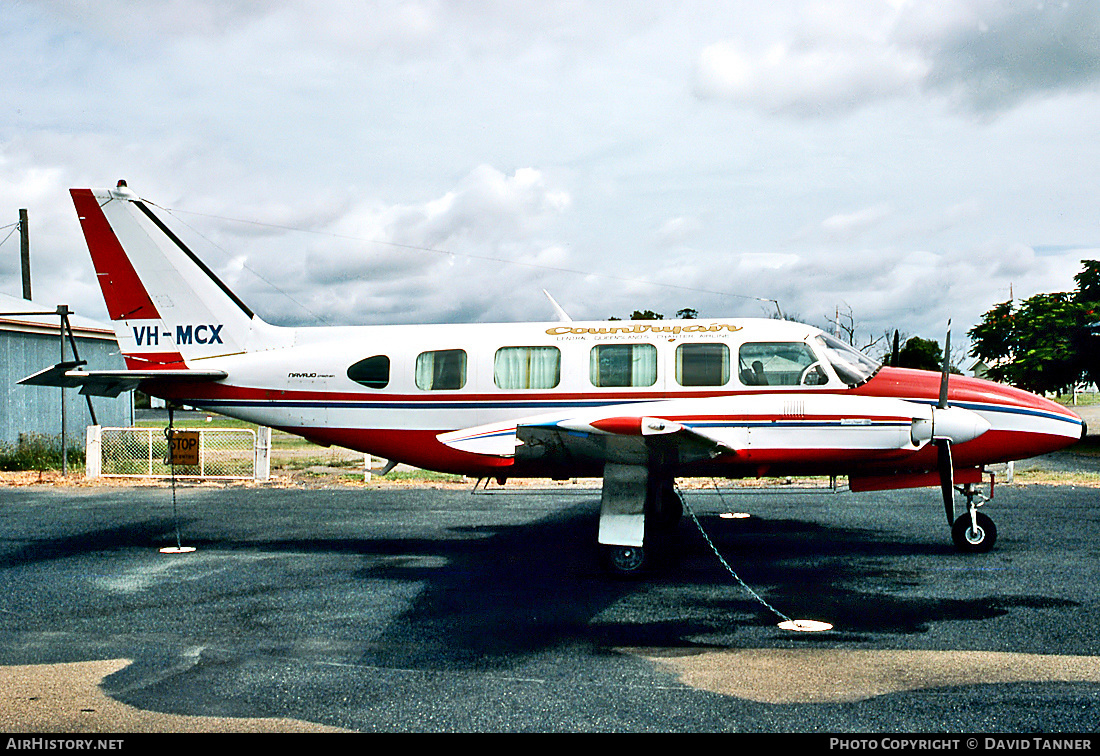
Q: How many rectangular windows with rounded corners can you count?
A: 4